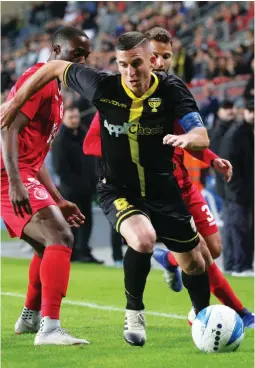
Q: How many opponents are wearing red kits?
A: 2